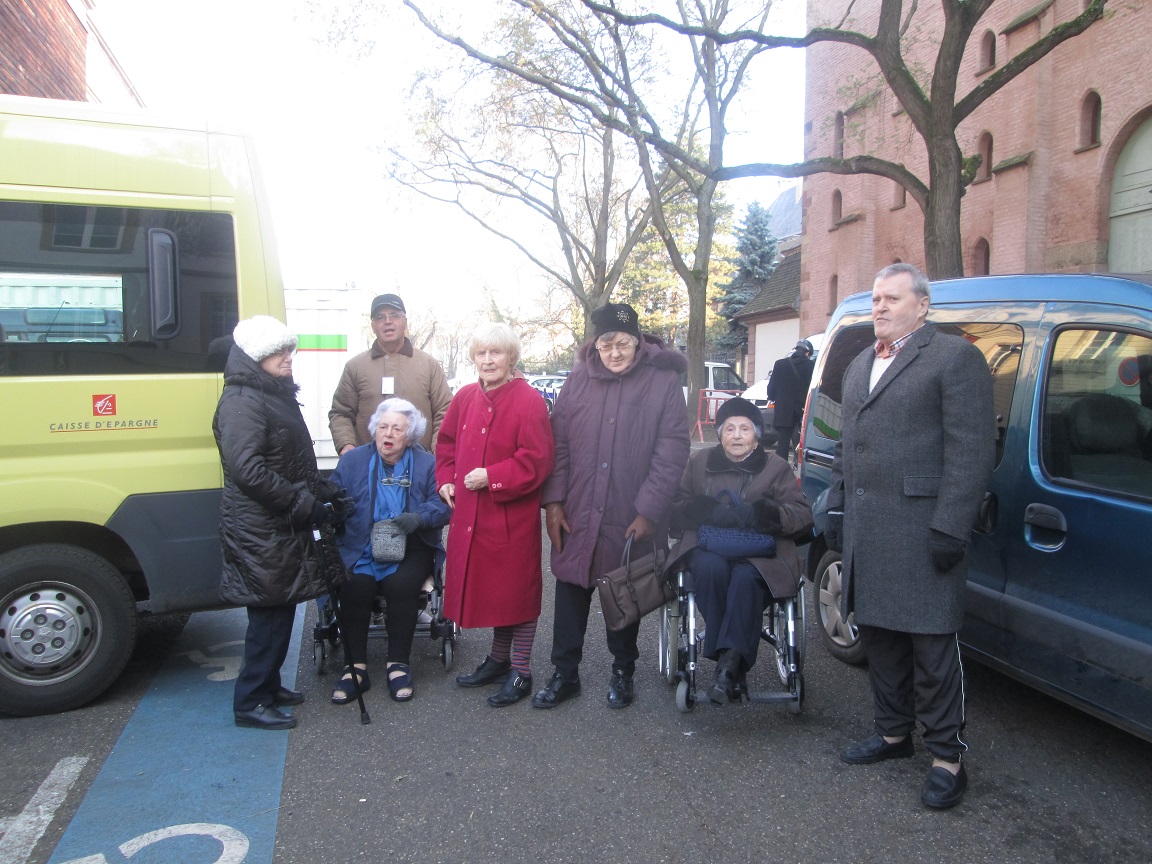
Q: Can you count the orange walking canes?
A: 0